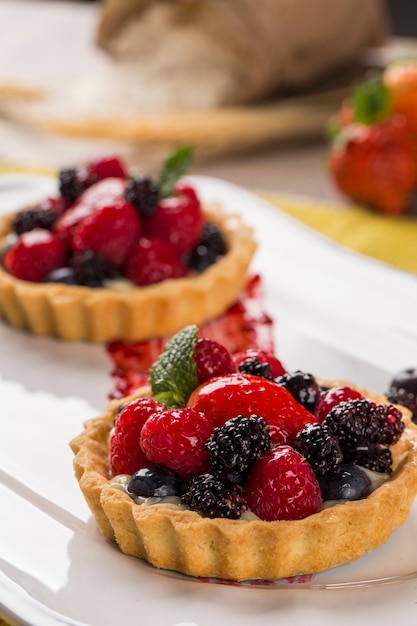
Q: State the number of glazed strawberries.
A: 1